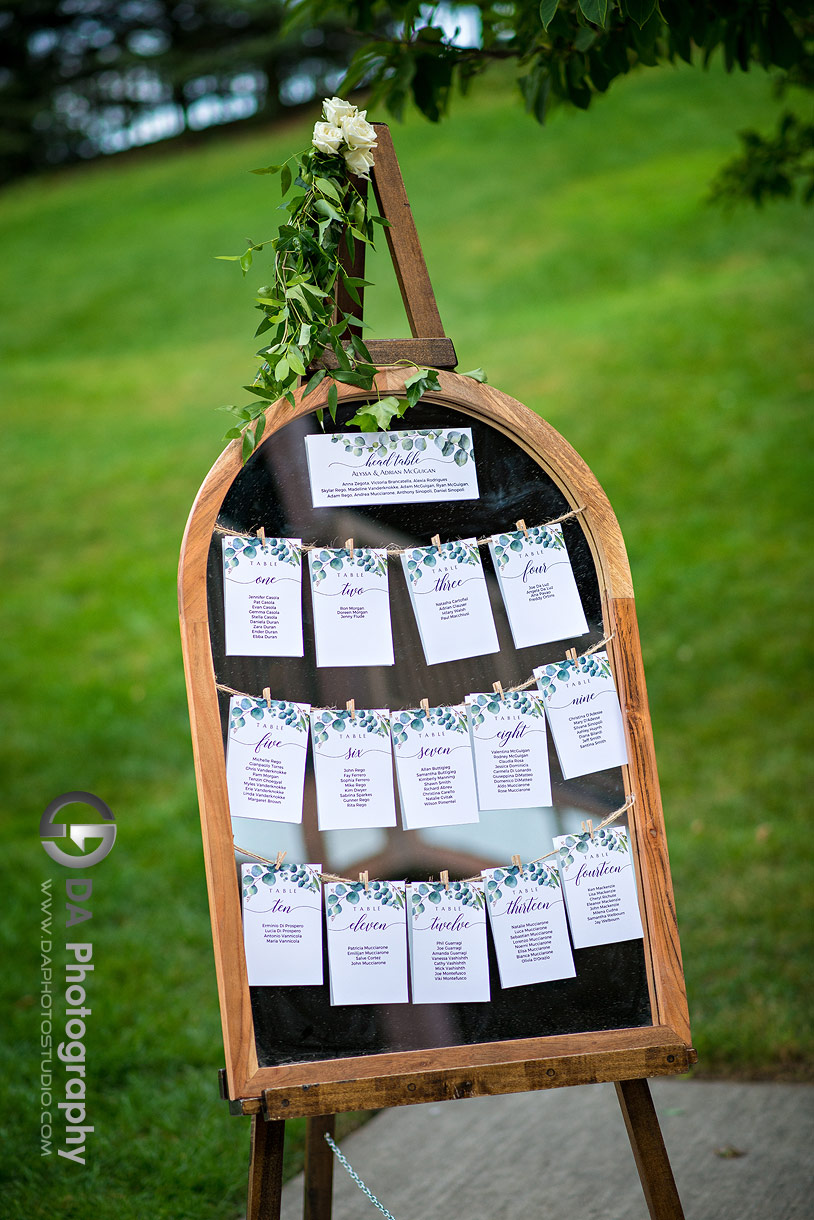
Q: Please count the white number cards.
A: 14